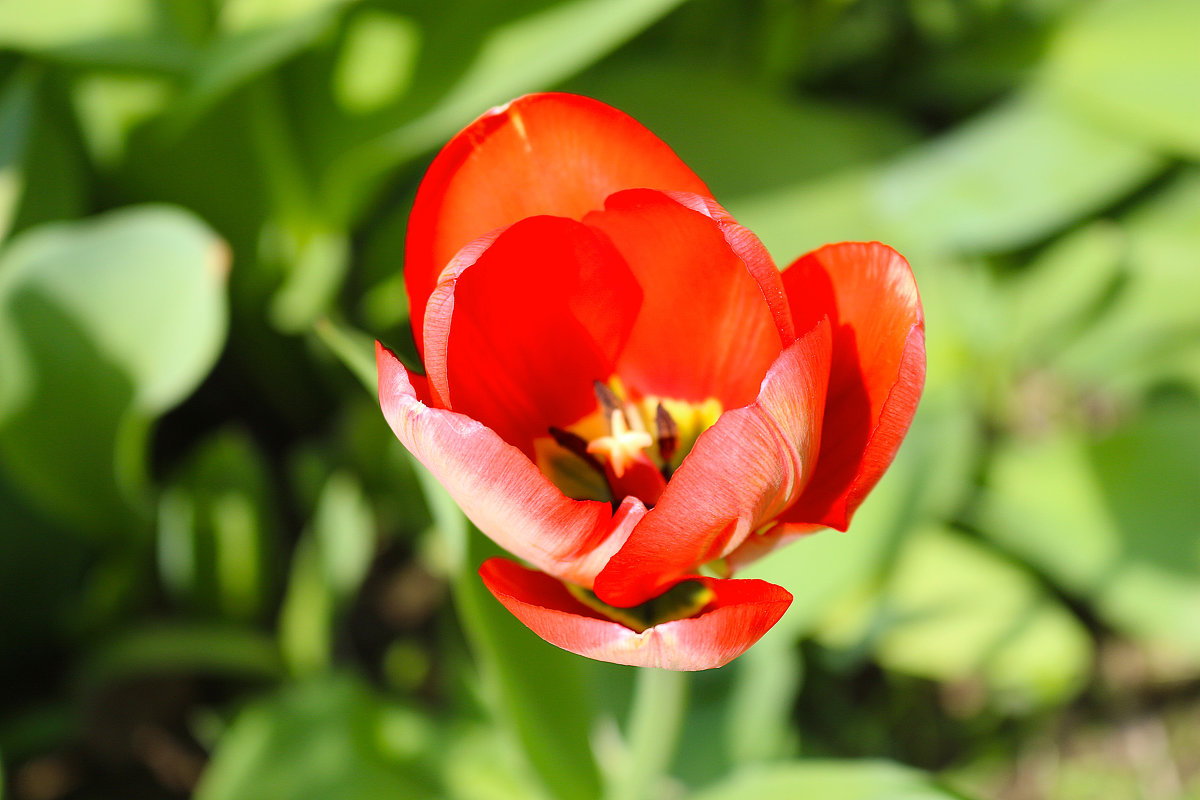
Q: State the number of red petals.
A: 7